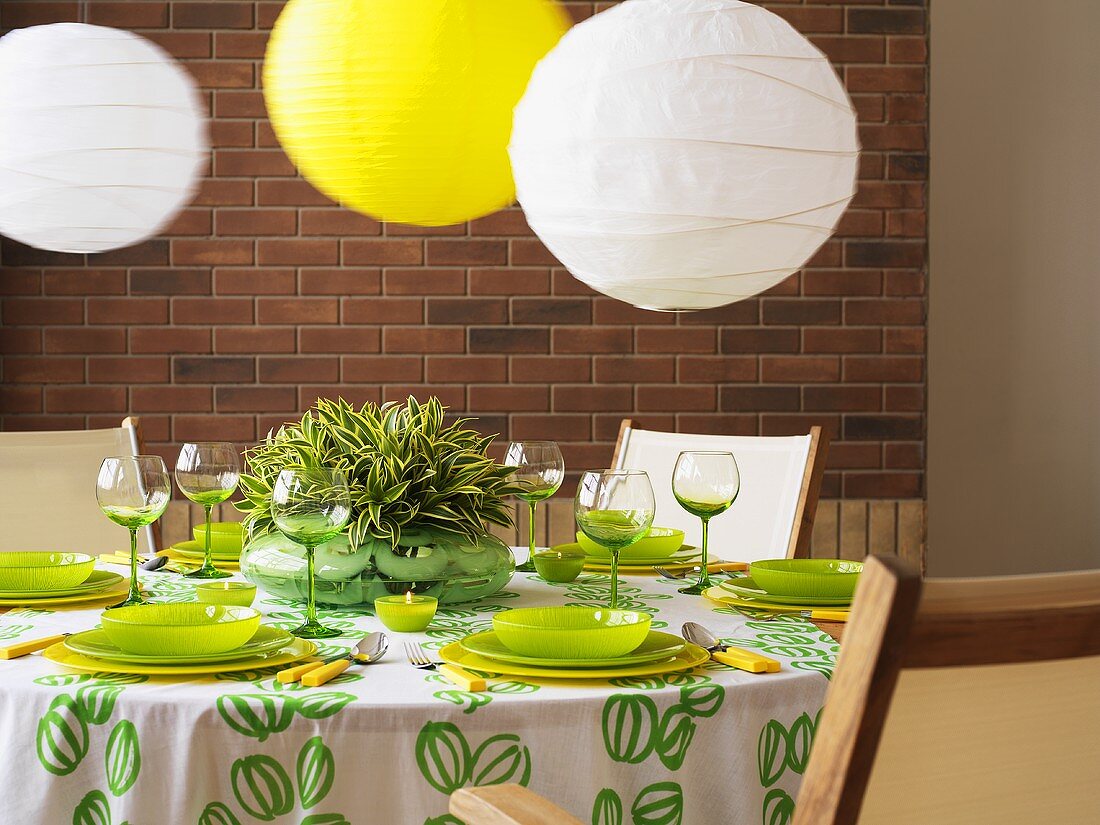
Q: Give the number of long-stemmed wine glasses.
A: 6